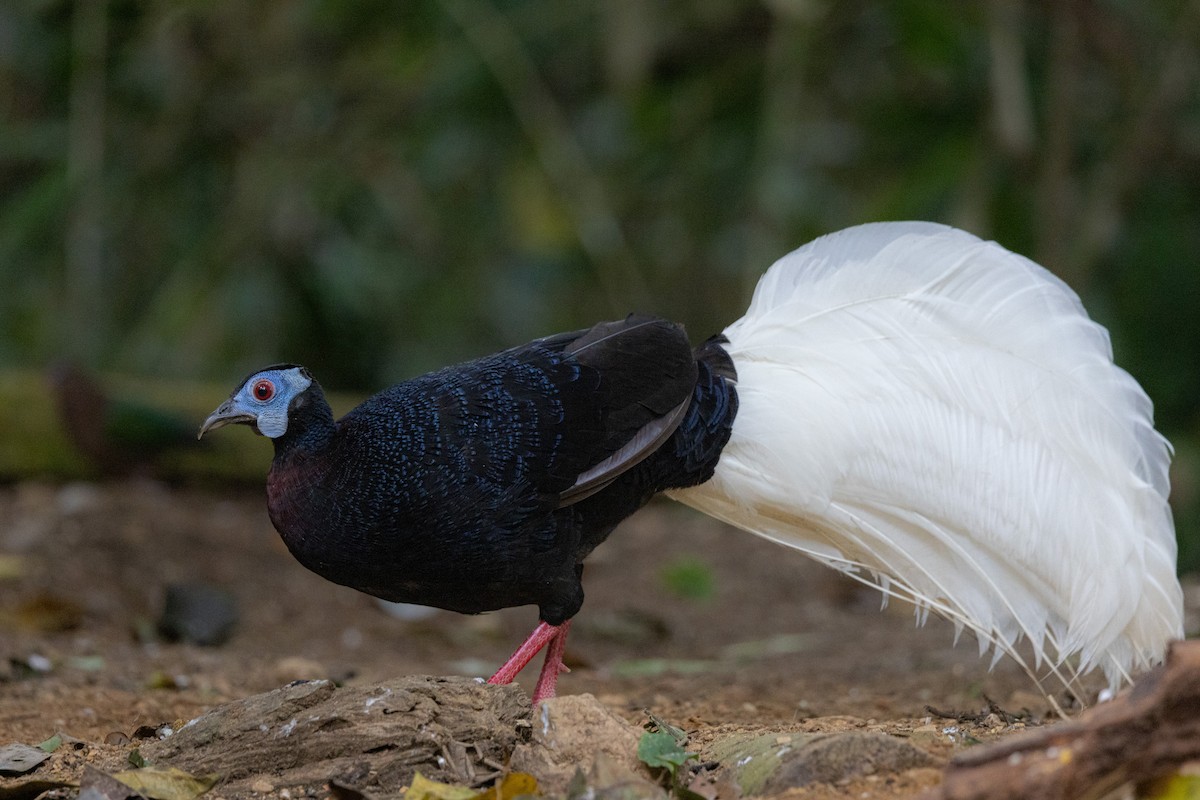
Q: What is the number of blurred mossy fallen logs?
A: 1